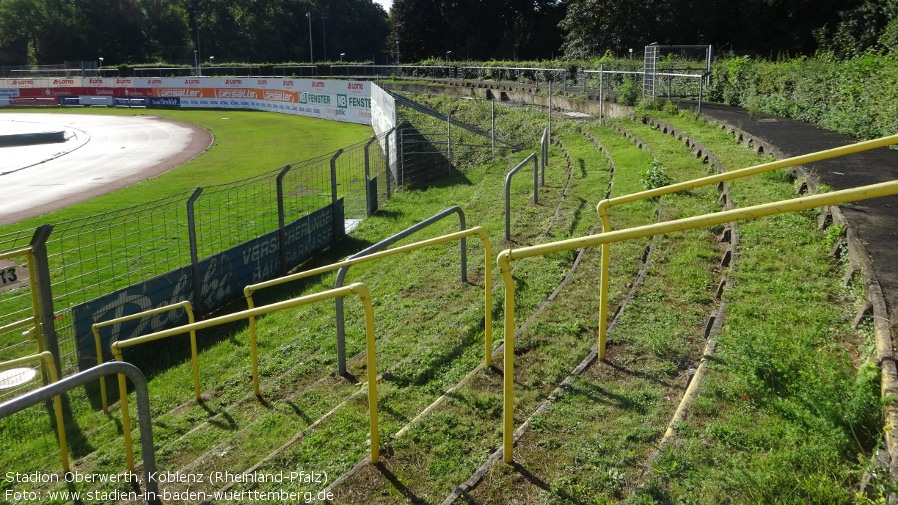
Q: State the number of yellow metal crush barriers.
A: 6